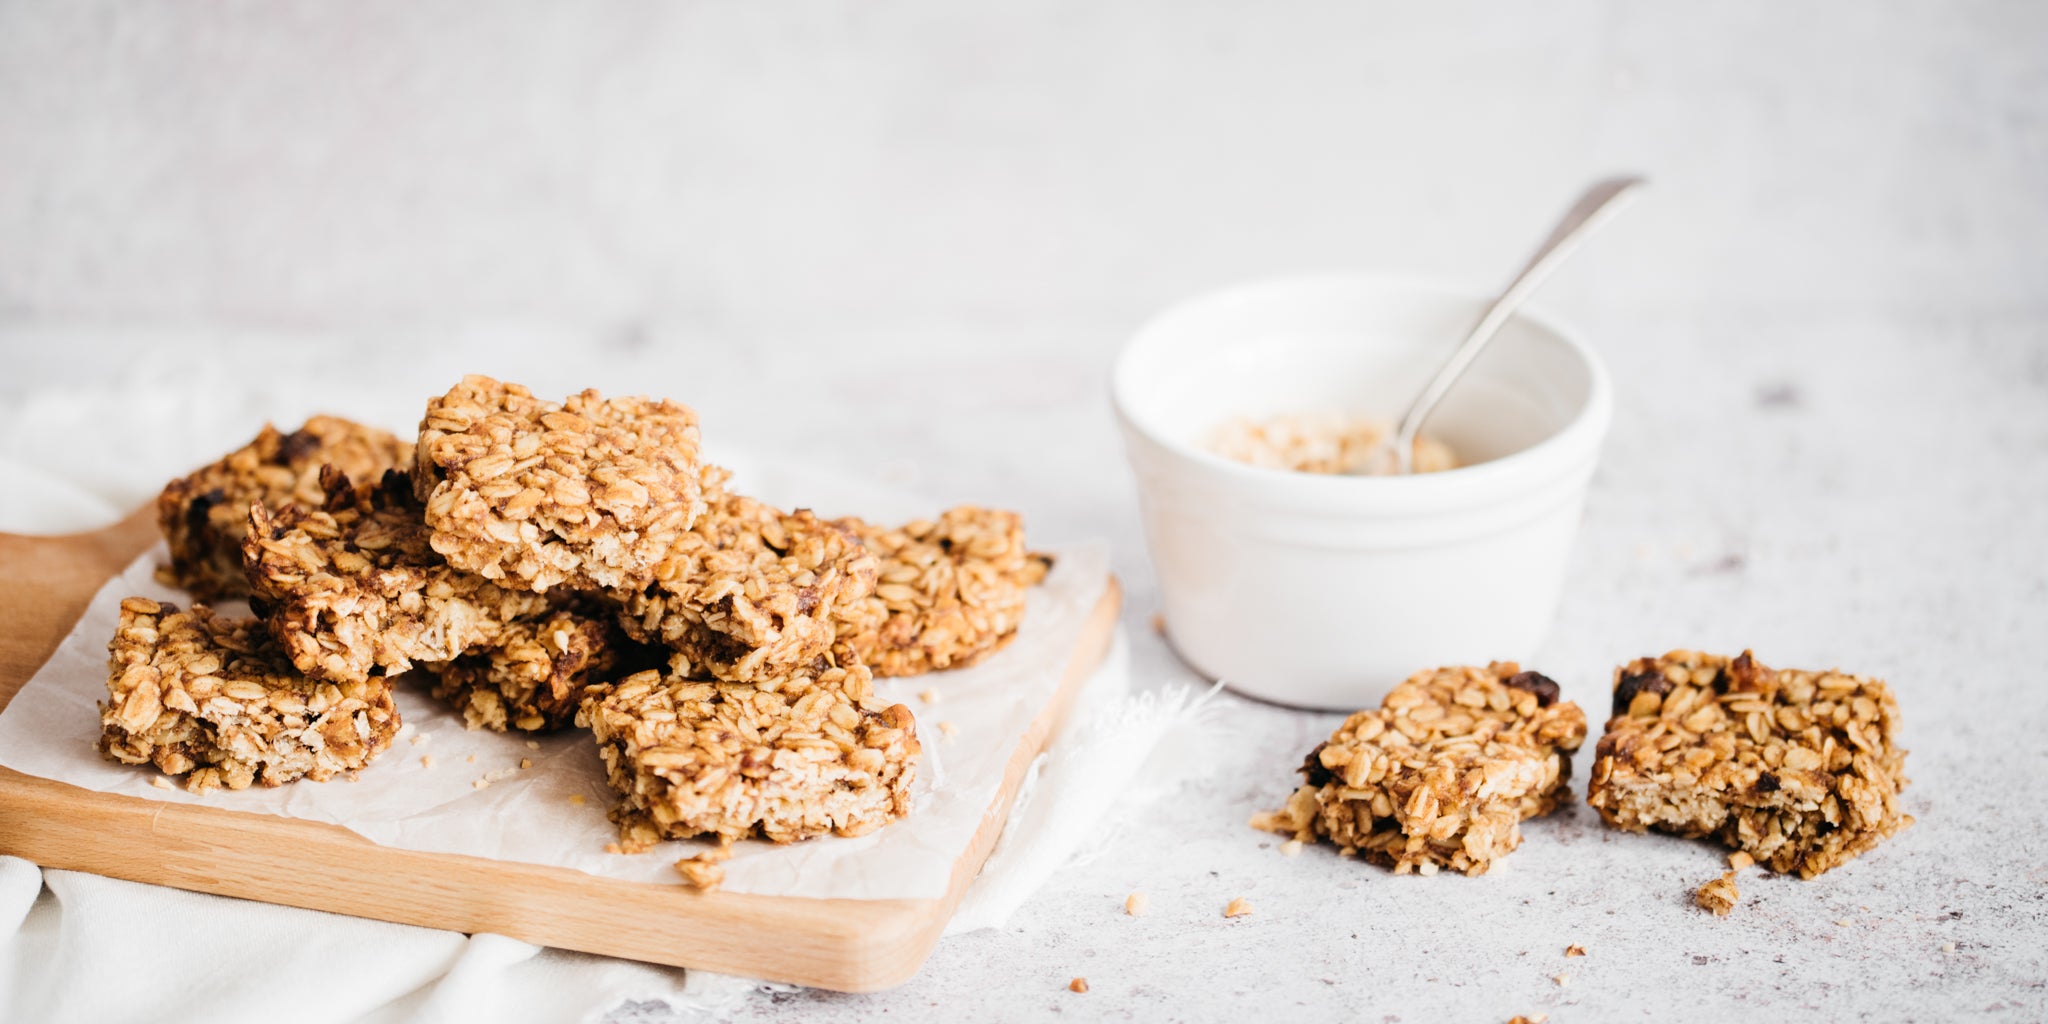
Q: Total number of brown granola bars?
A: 10